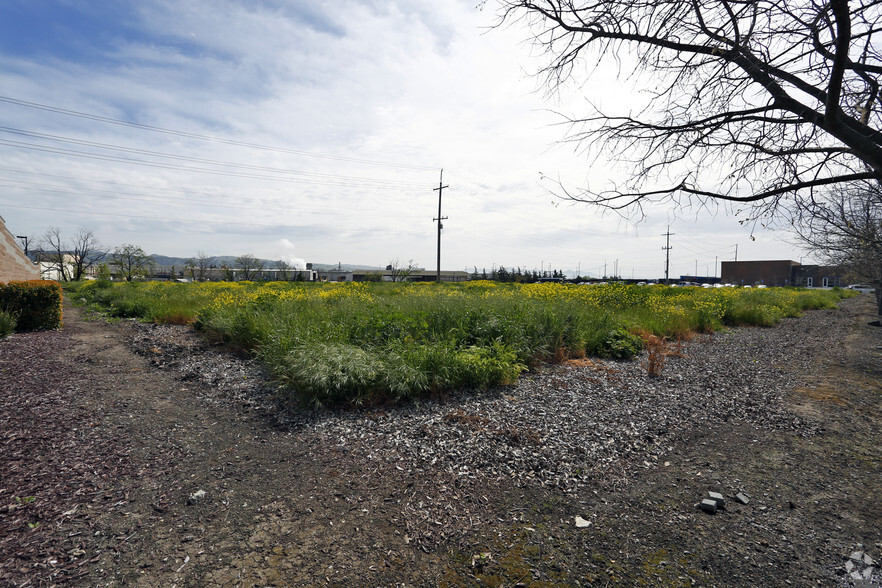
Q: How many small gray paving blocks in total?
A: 3